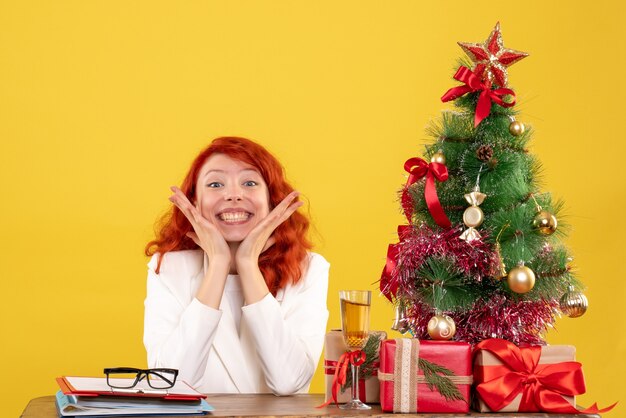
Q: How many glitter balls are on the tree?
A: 6